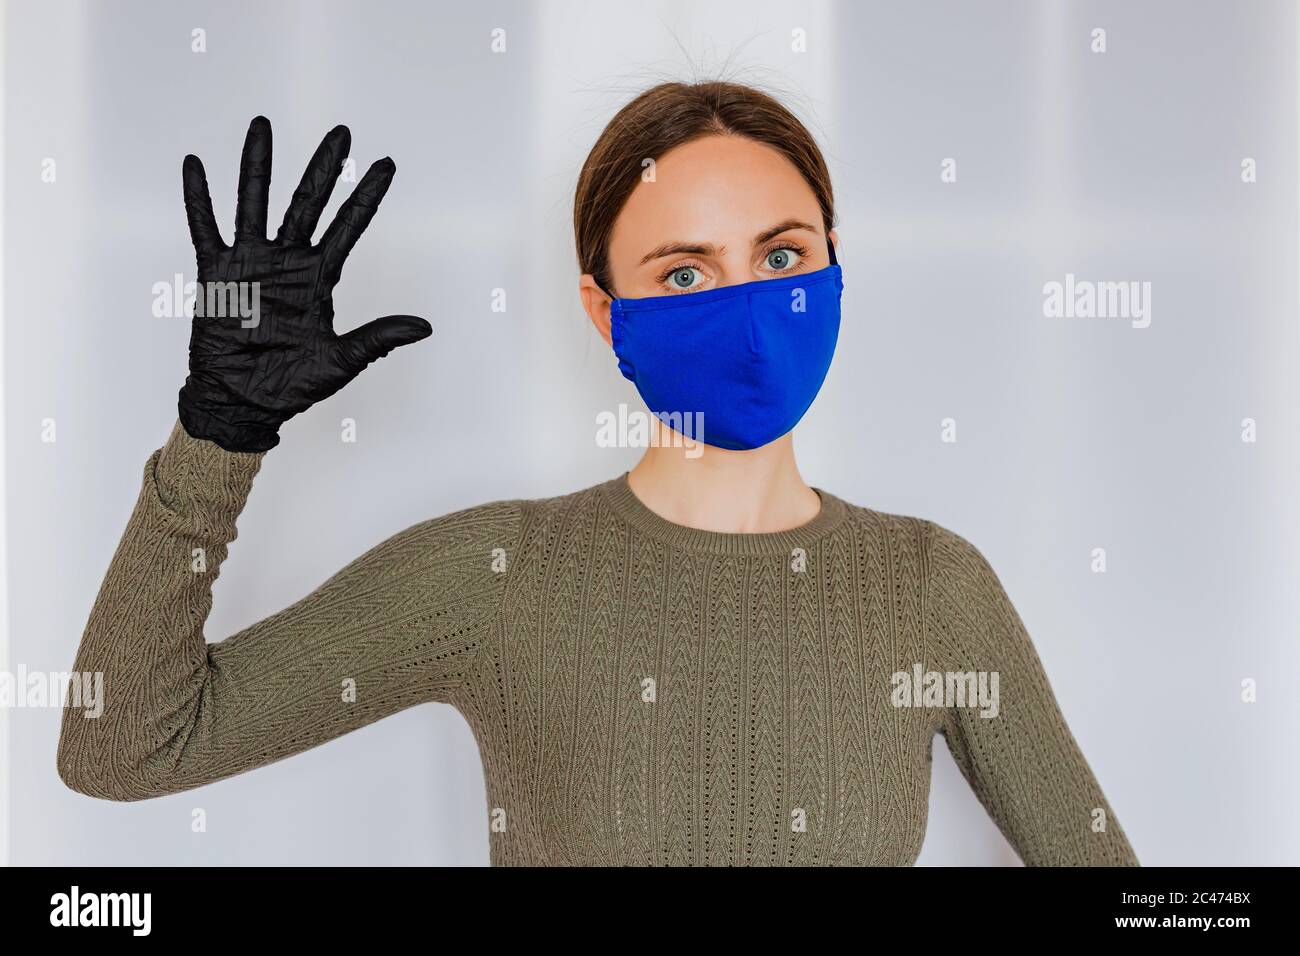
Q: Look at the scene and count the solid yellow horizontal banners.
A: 0